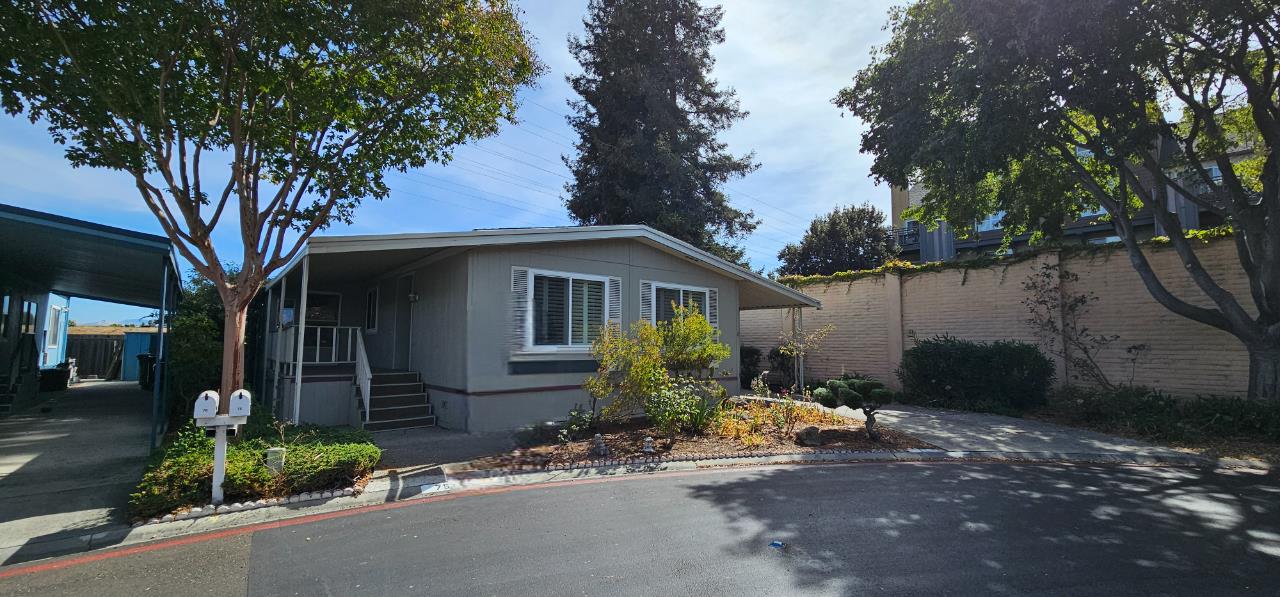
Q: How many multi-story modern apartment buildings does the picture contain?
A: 1